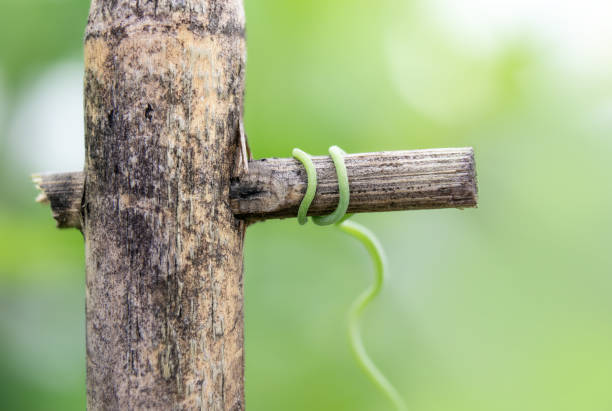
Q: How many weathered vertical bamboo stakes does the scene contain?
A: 1